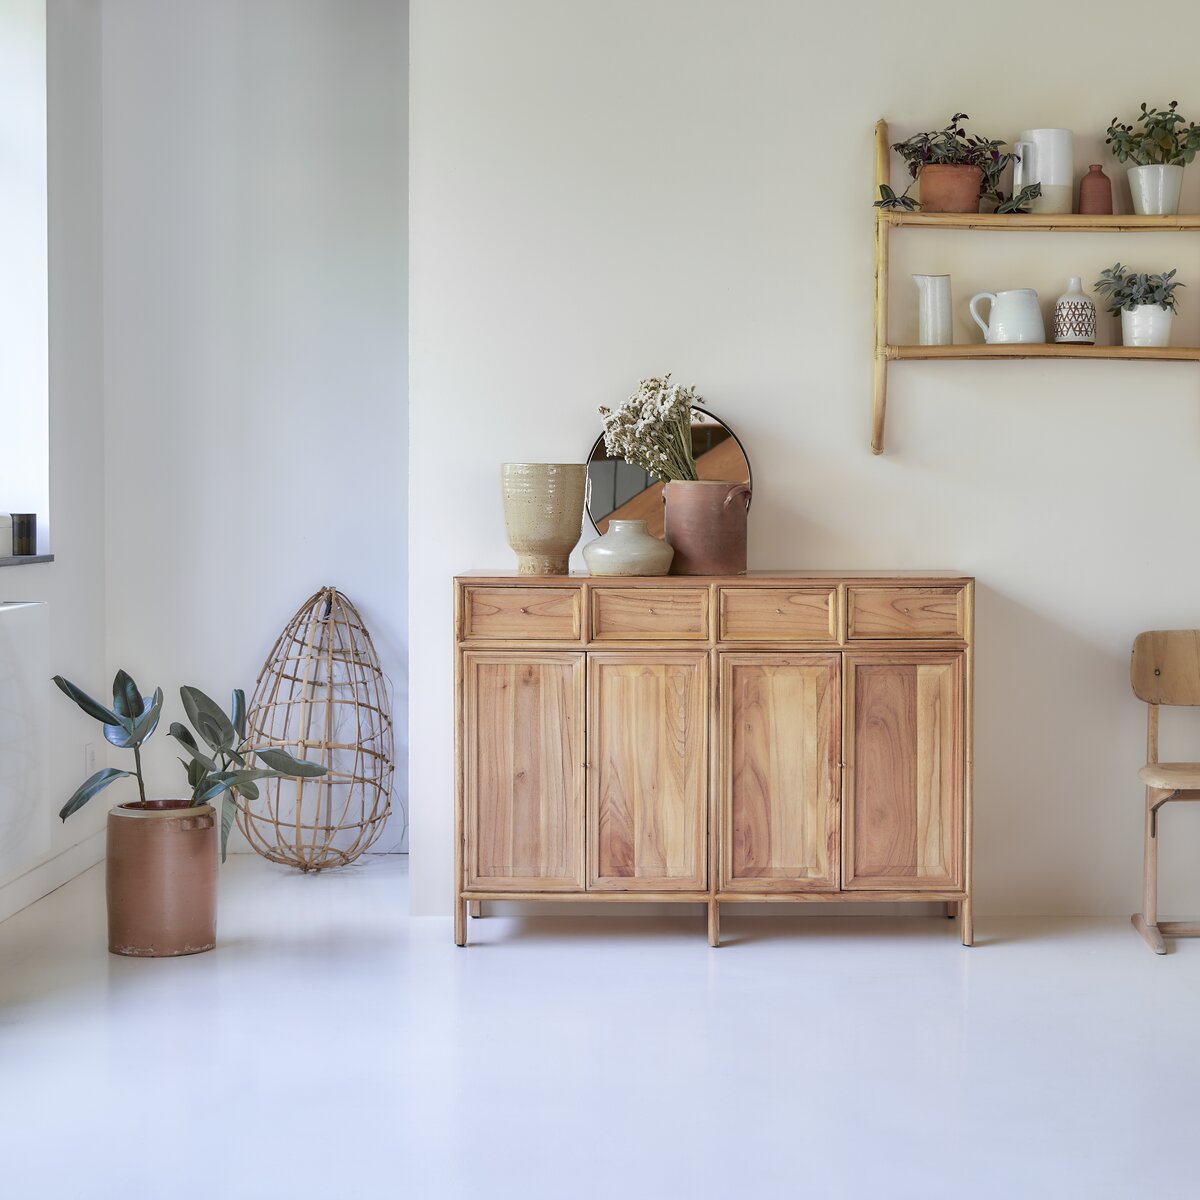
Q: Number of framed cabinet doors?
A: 4